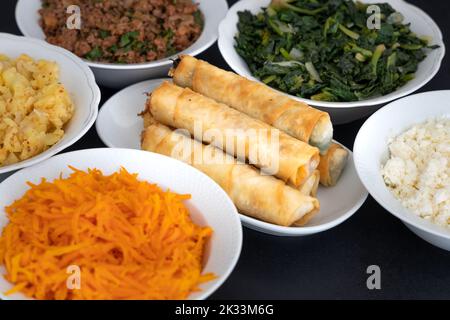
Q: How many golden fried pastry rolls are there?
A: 5